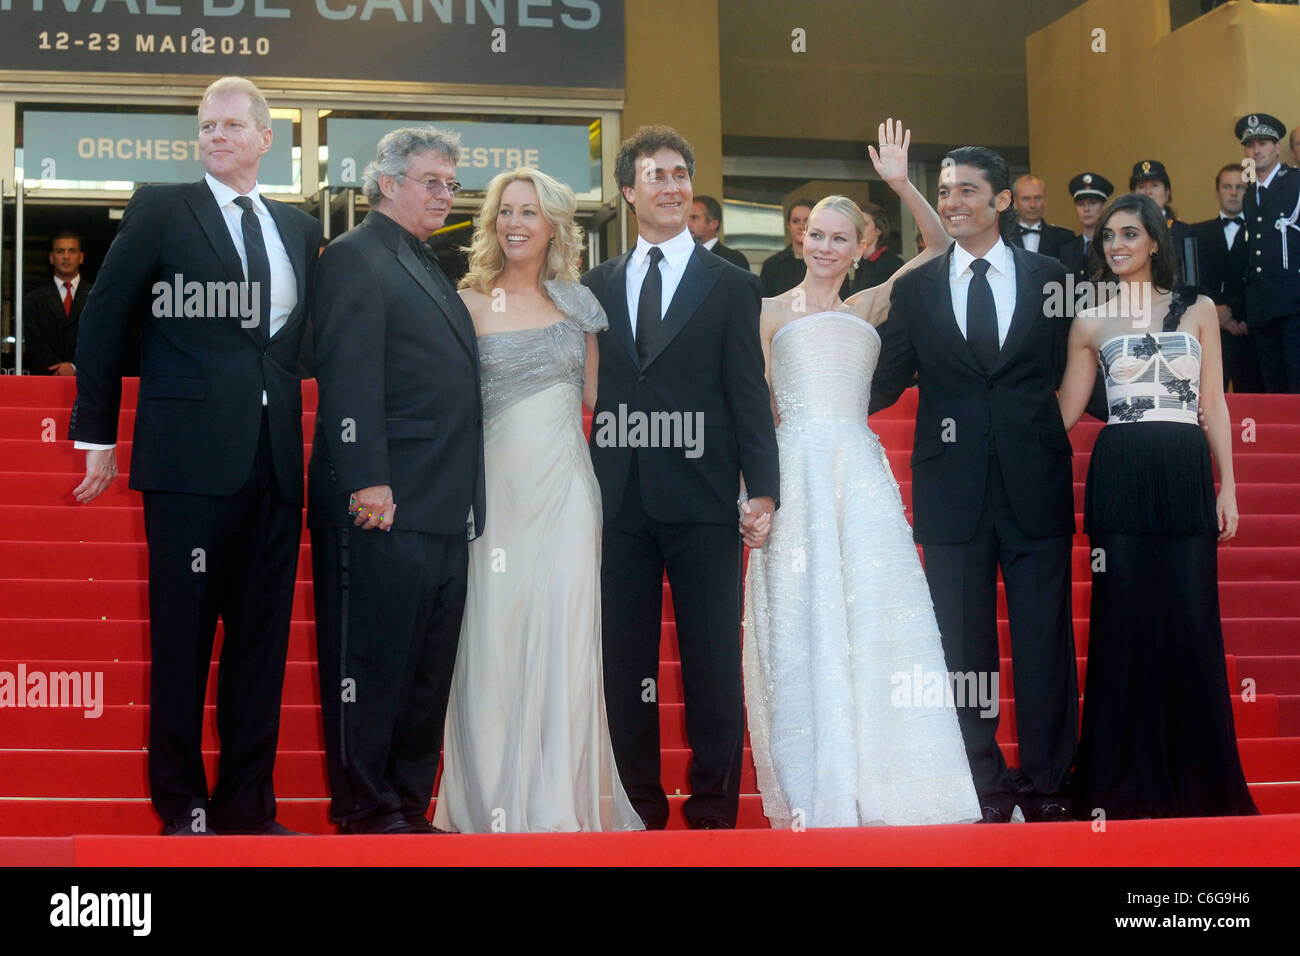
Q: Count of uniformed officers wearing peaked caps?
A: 3